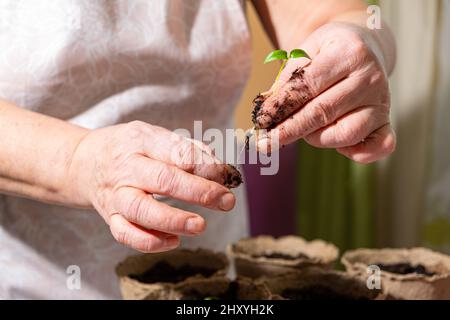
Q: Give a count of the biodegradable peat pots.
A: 5